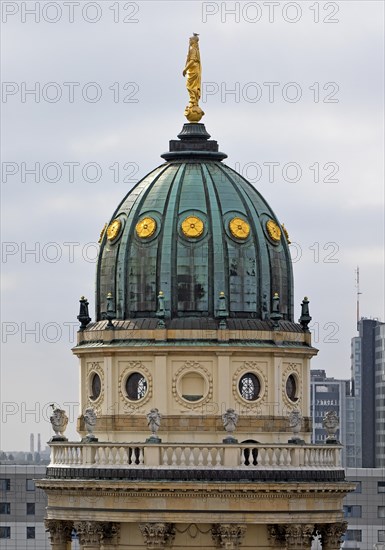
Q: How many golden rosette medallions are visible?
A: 7